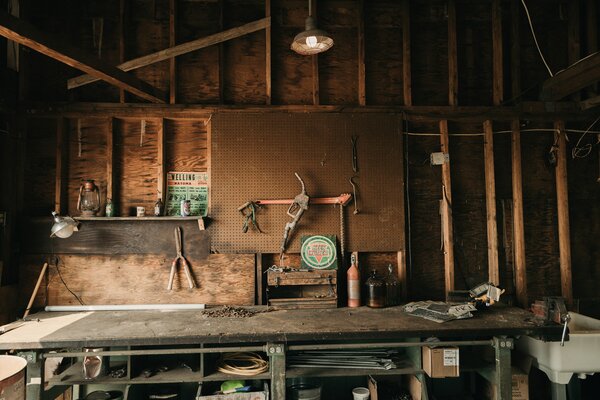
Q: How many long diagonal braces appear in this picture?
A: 2